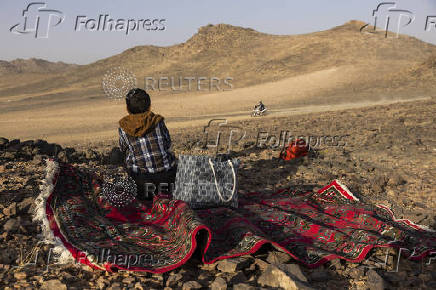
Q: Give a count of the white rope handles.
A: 1